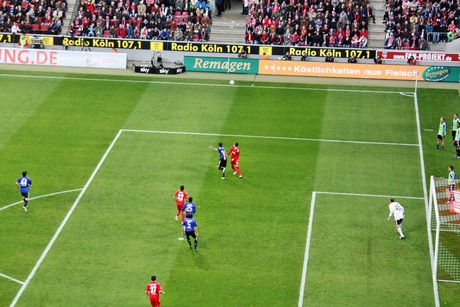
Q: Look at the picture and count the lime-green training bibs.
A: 4